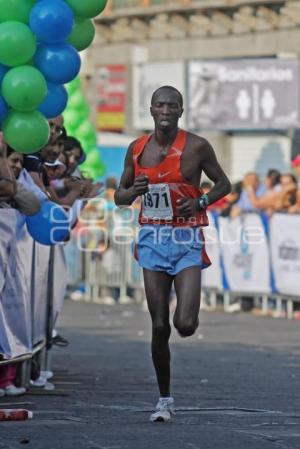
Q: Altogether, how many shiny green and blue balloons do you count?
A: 12